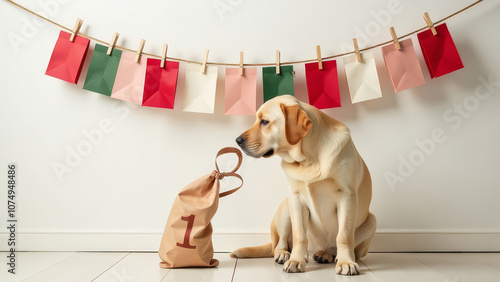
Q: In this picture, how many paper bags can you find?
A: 11